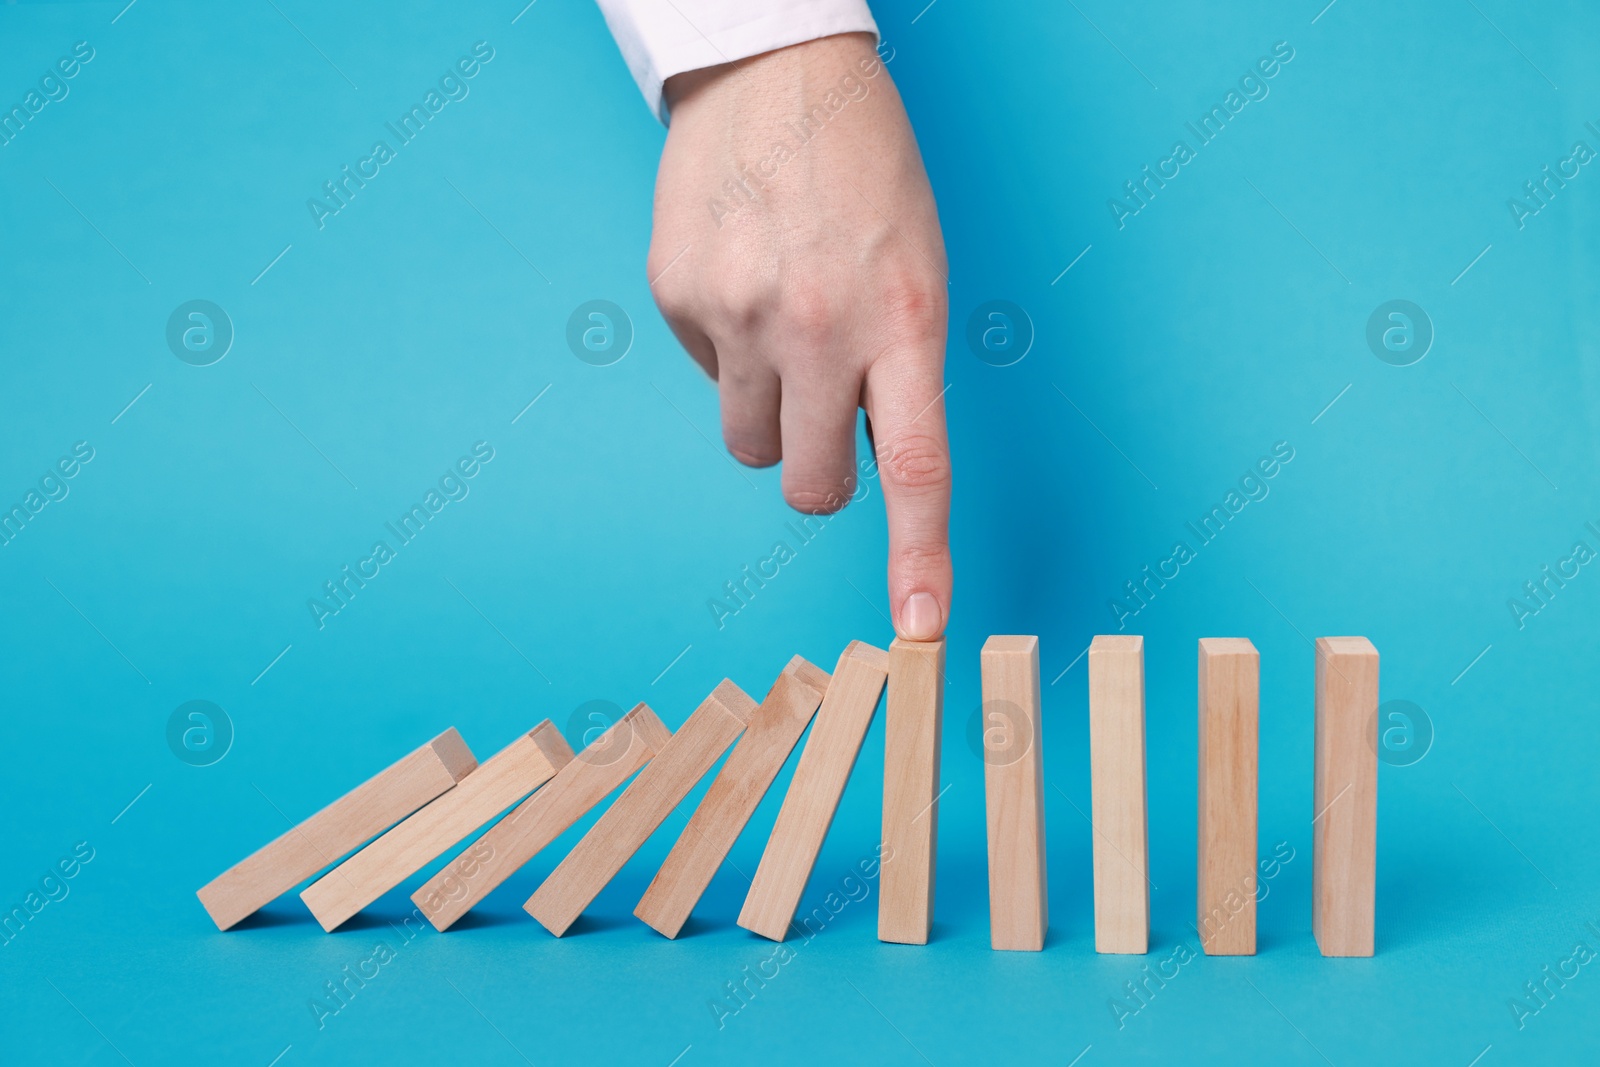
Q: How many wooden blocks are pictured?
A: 11